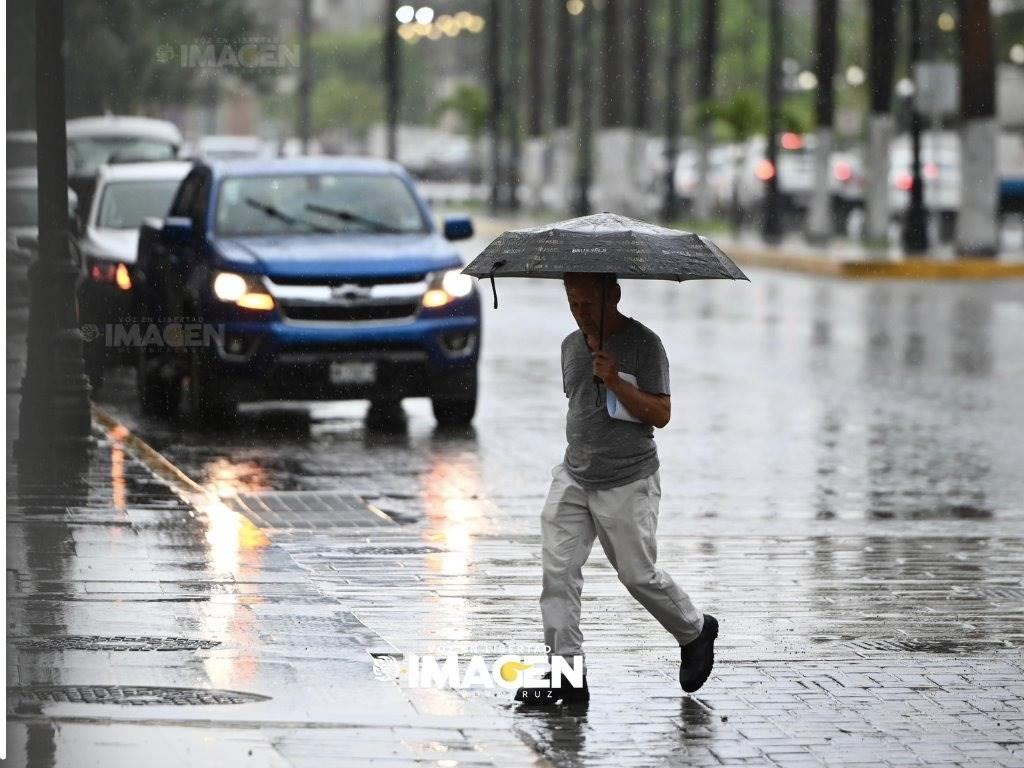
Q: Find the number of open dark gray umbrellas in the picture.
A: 1